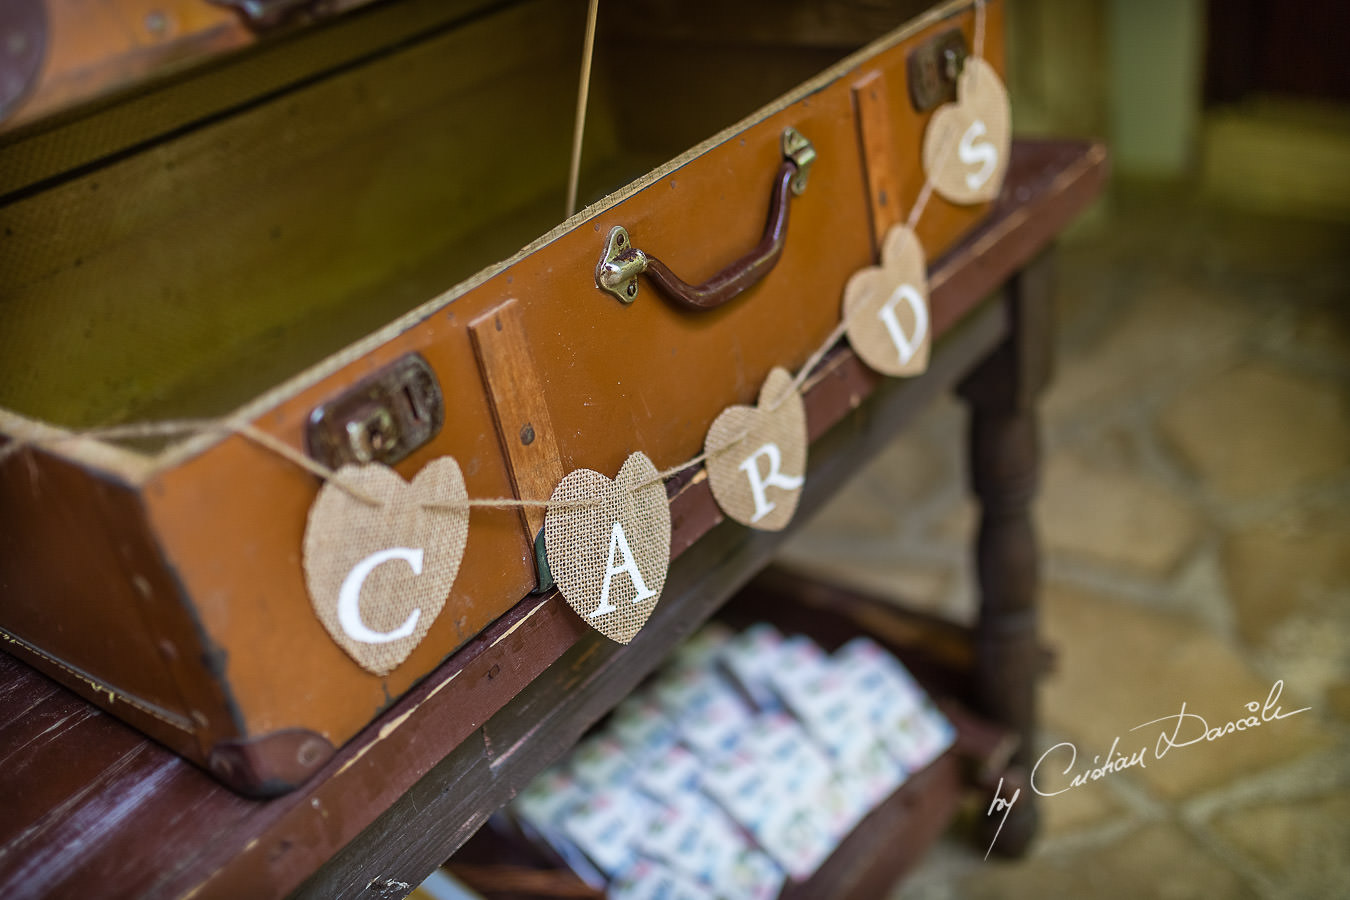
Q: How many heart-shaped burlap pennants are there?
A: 5